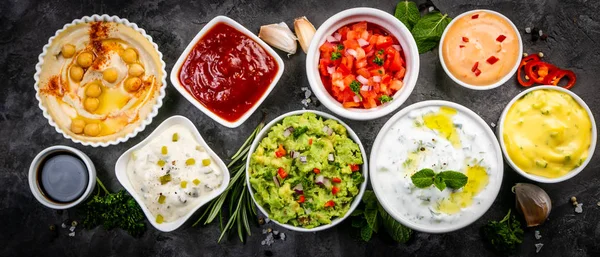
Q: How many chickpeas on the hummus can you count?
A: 11